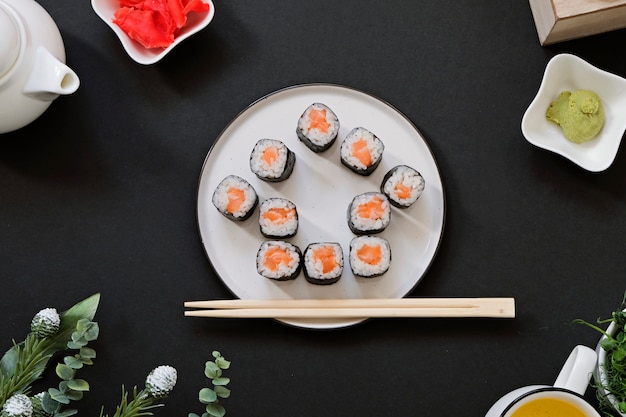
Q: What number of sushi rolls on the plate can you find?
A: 10